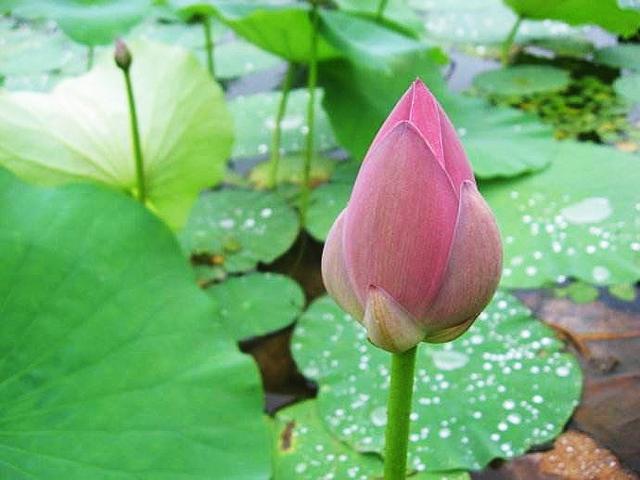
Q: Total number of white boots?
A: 0